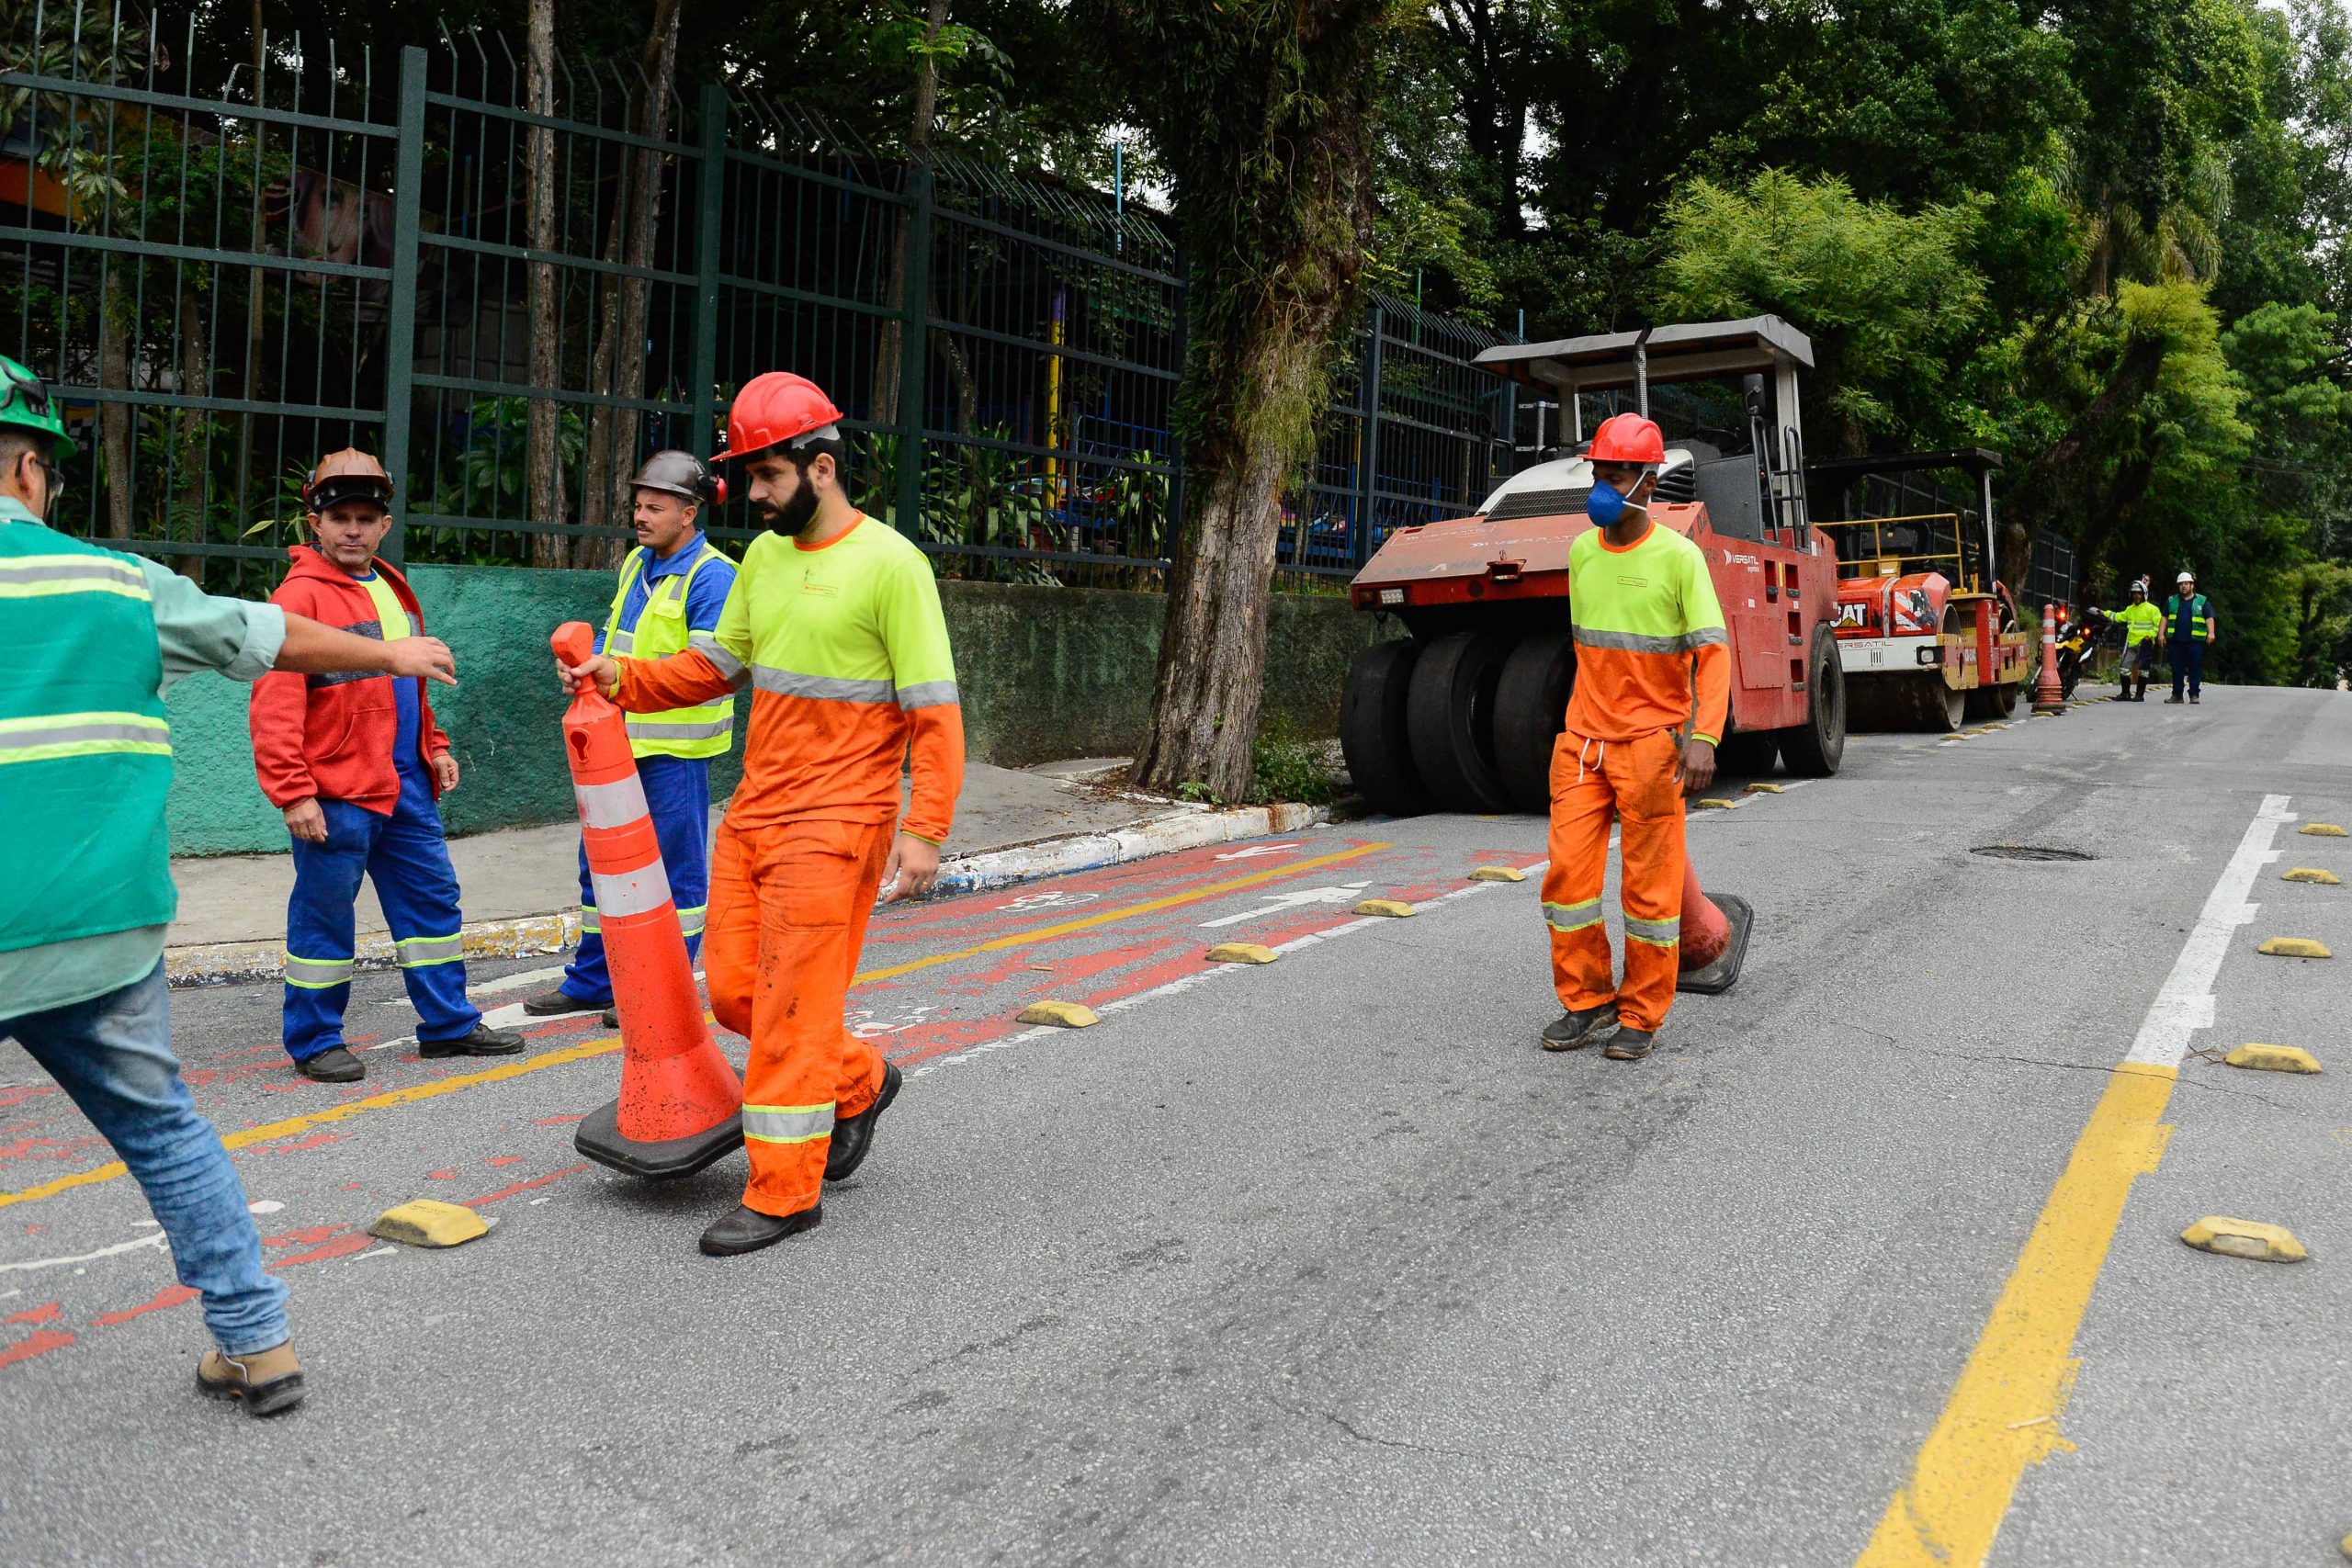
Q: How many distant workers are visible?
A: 2